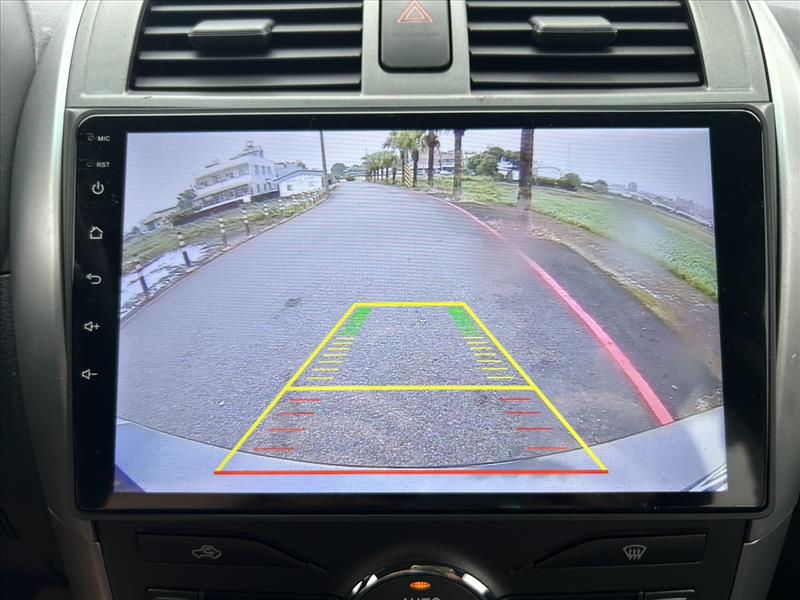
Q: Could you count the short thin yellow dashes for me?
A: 14